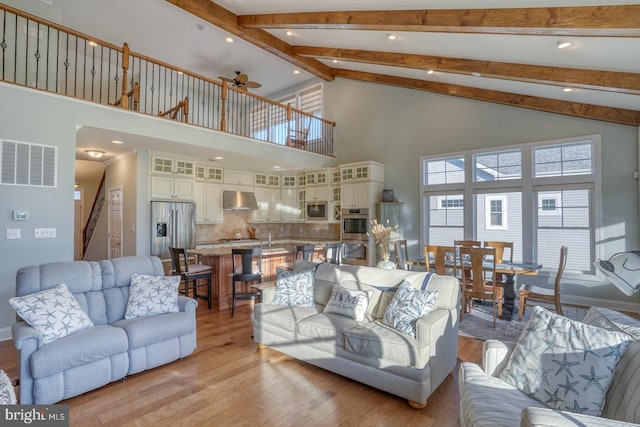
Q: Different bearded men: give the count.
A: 0